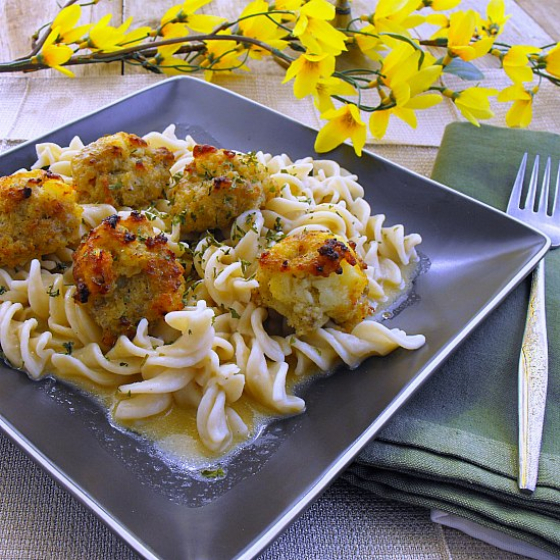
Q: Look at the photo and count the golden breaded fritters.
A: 5